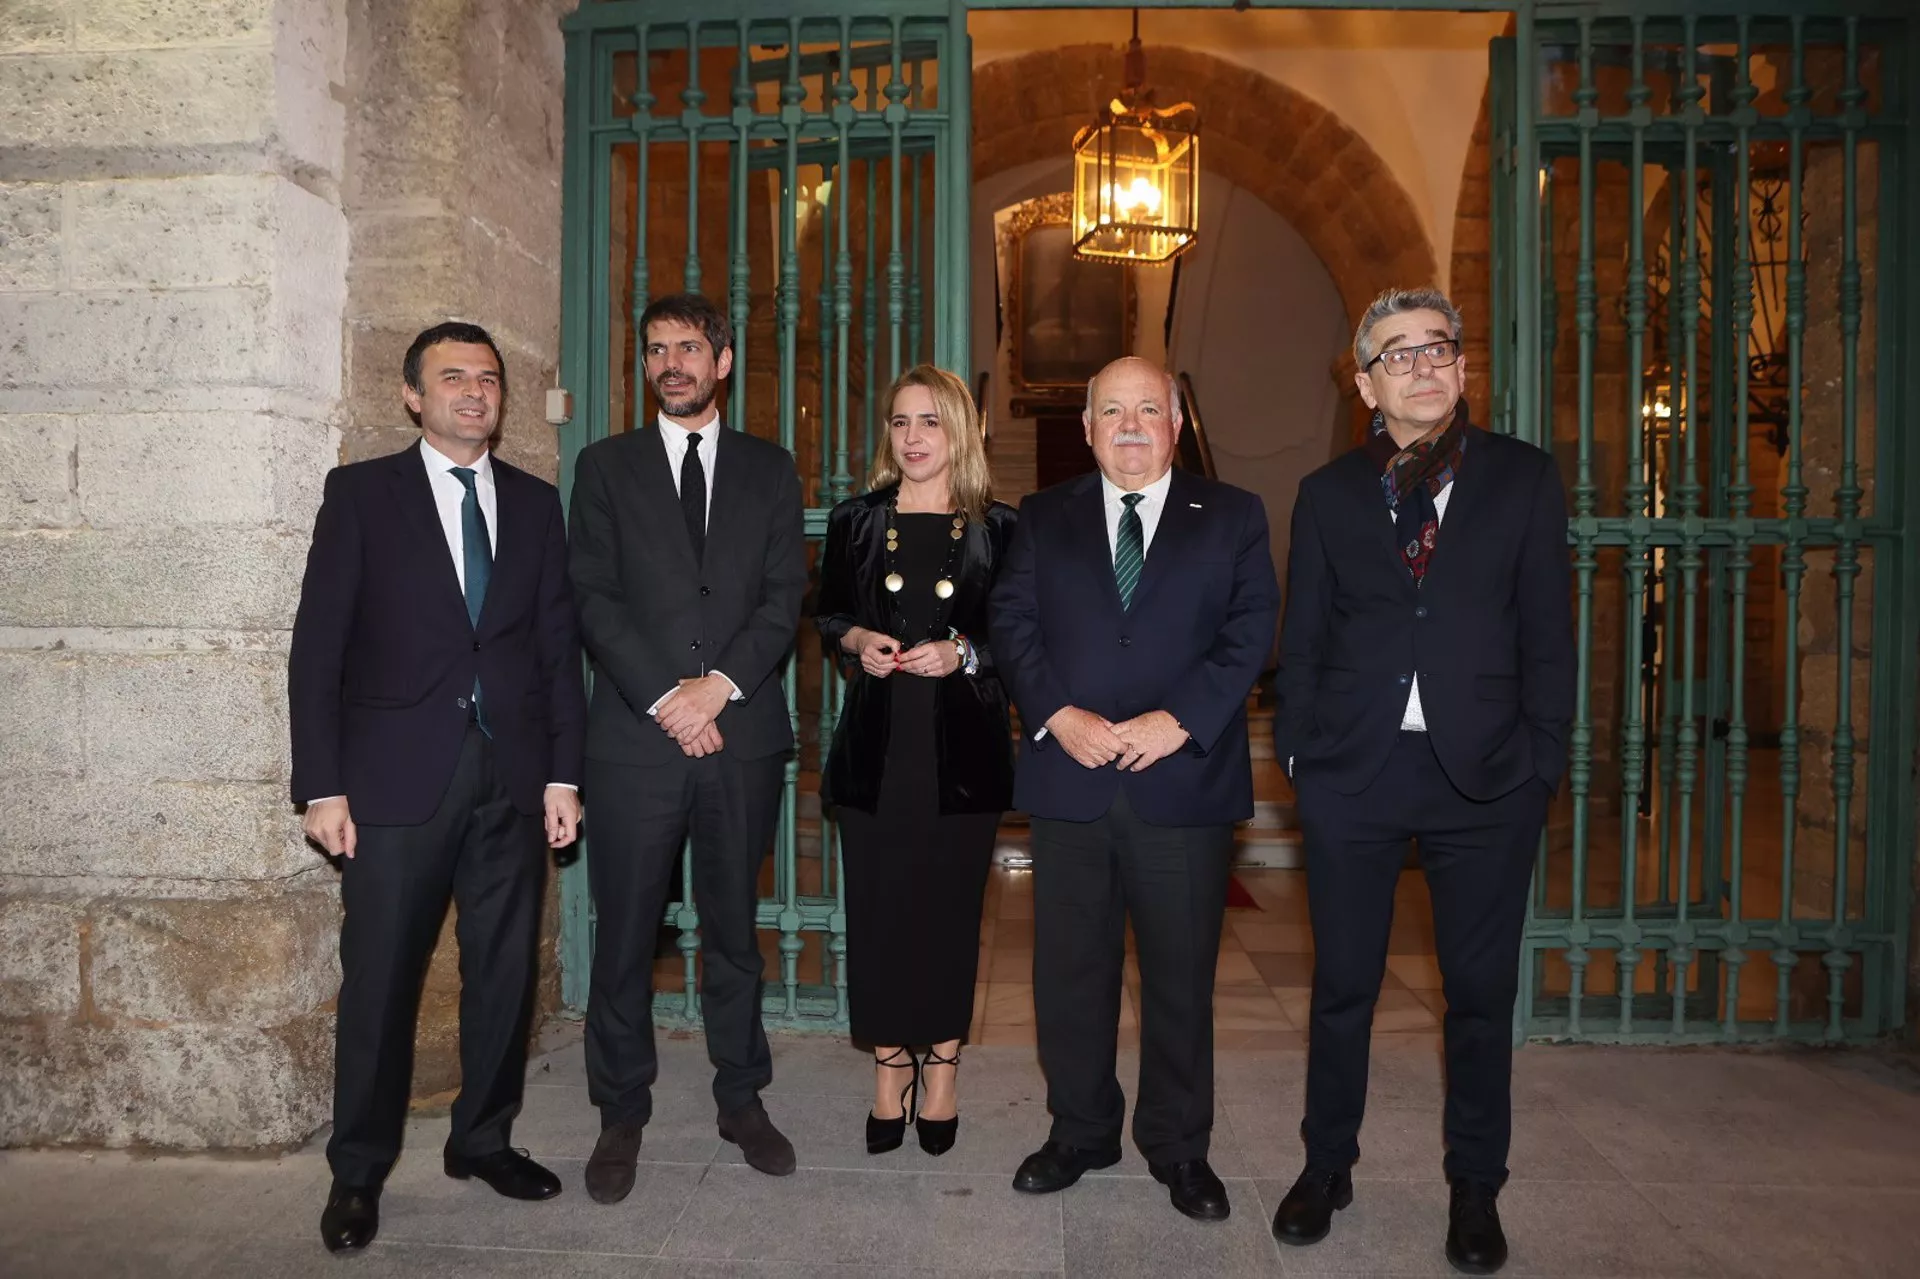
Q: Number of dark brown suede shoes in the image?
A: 2